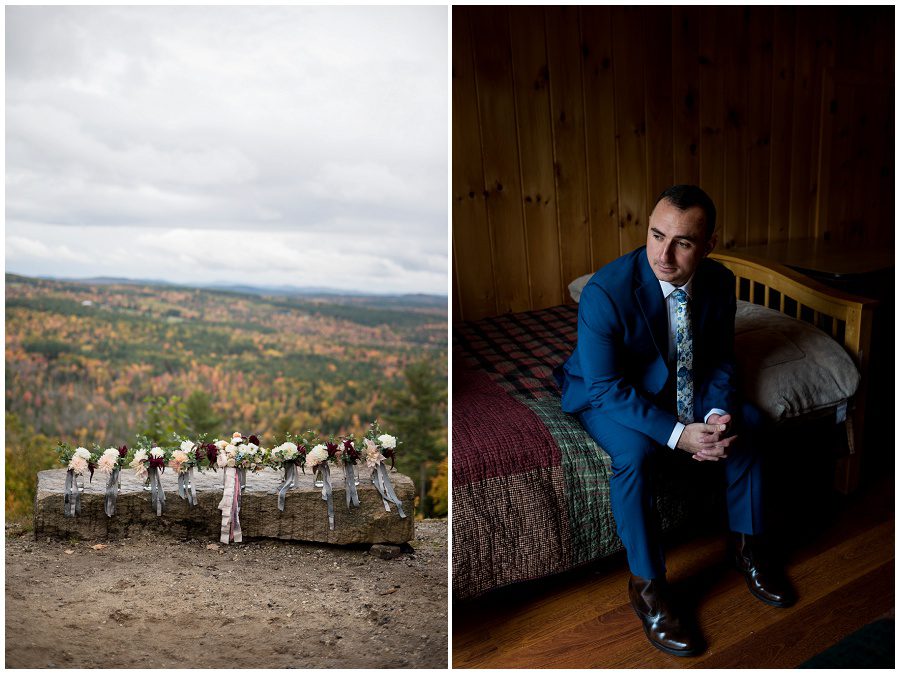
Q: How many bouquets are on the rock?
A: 9